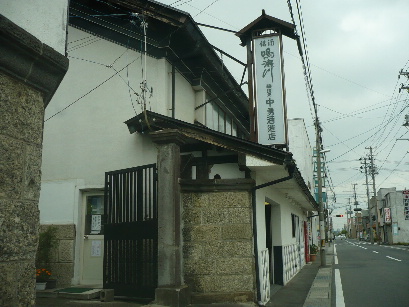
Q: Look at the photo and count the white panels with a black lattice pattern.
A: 2